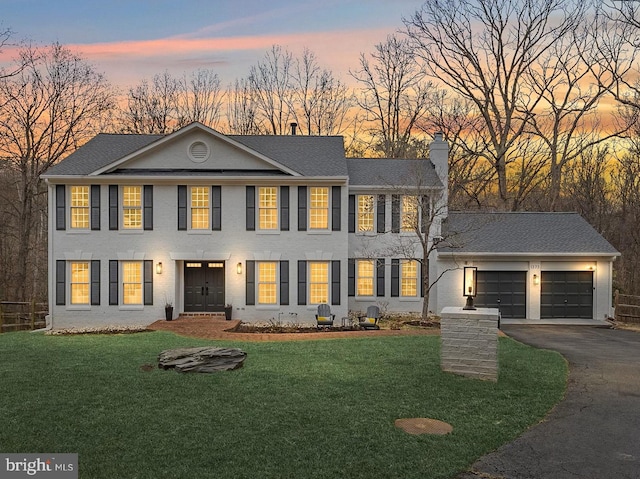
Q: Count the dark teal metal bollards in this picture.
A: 0